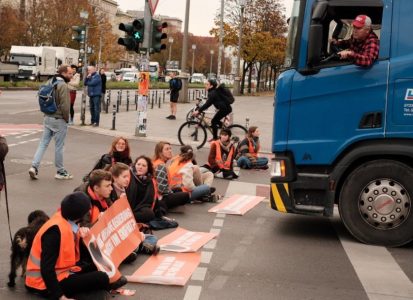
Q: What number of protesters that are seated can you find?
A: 9